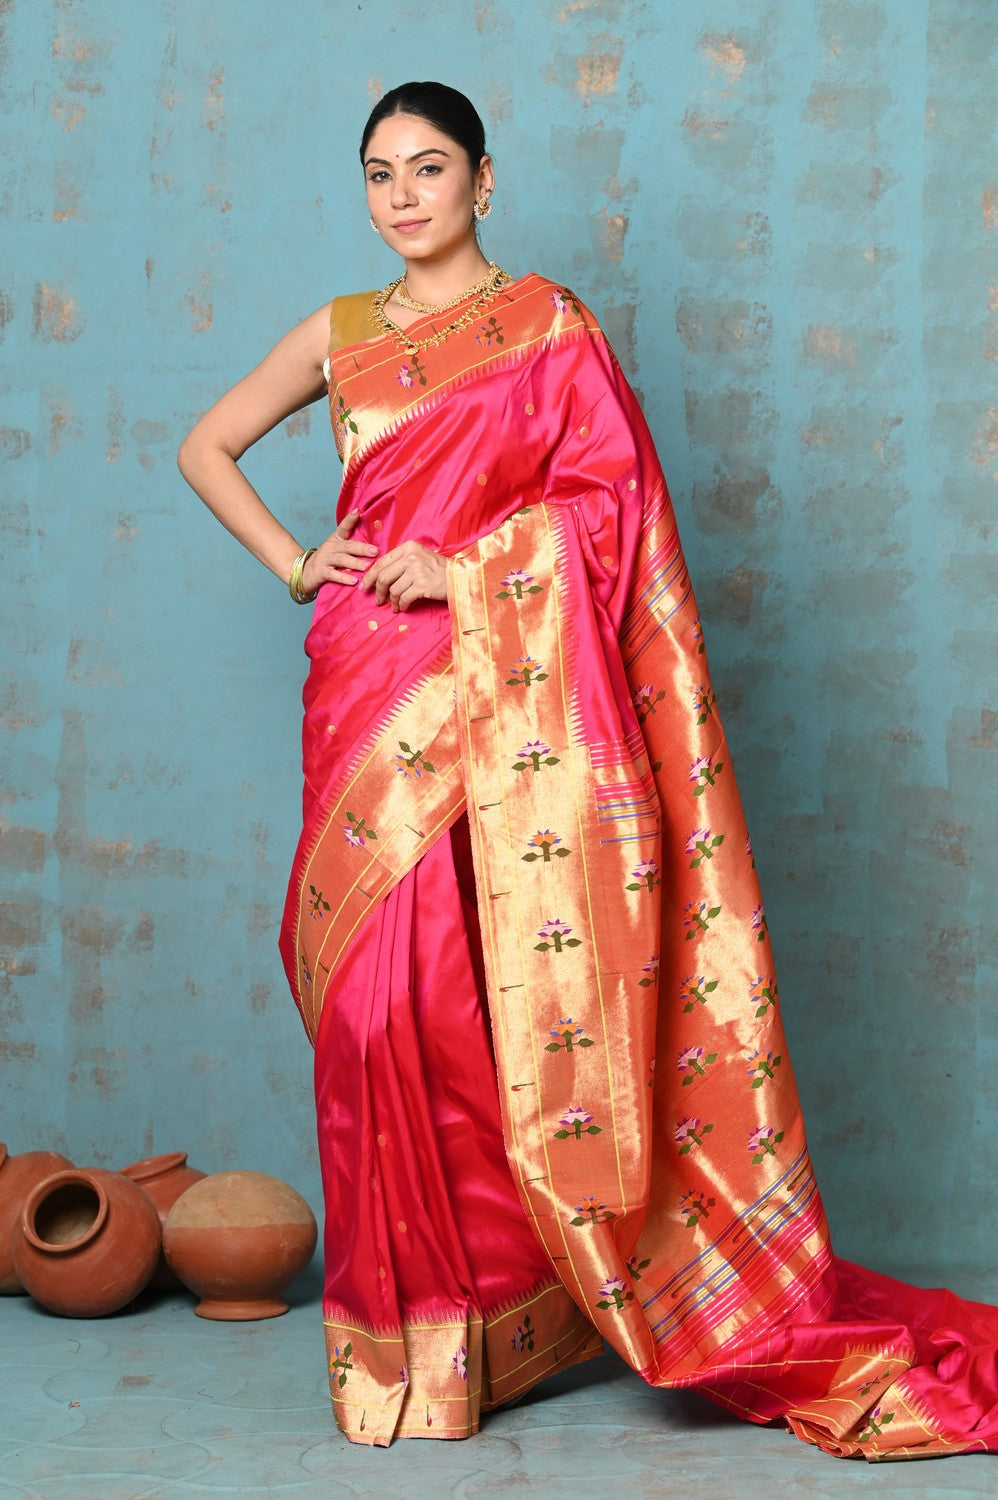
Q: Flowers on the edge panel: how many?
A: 9